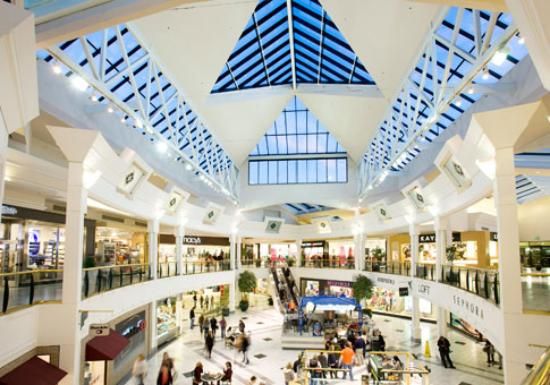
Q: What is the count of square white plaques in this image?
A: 8